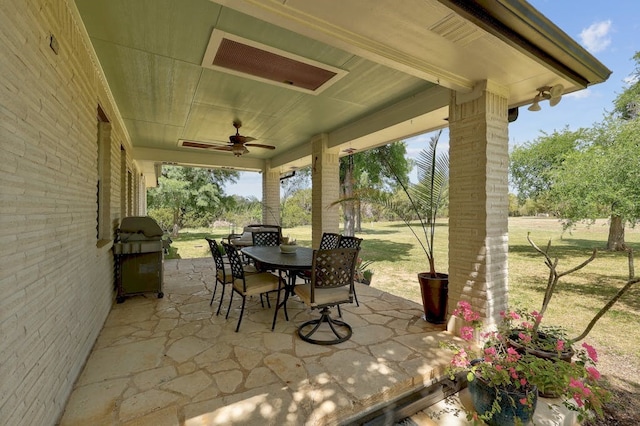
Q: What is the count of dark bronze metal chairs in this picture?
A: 6